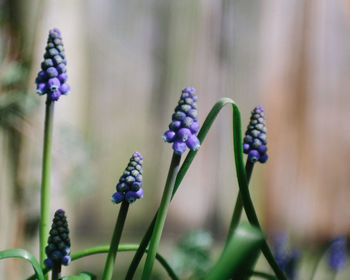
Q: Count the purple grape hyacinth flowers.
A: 5